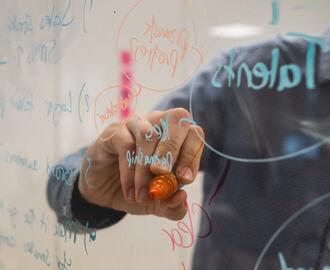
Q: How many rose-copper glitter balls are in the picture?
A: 0